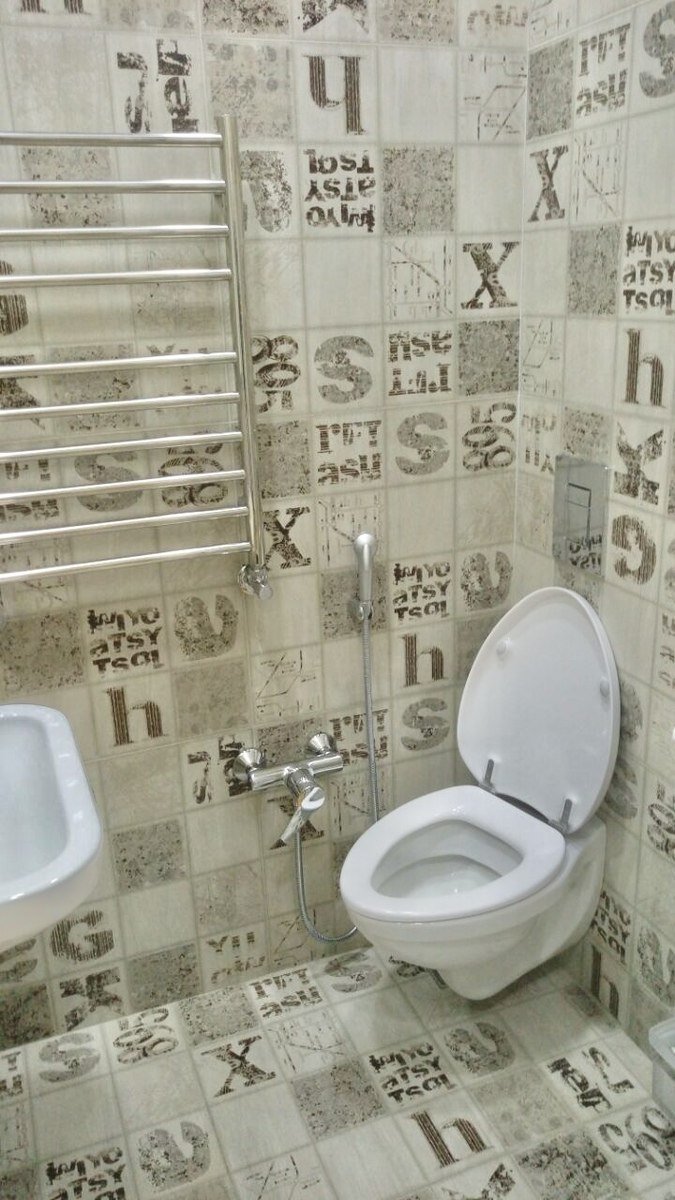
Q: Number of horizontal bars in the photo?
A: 10